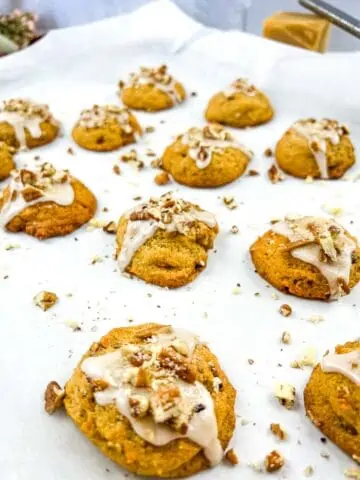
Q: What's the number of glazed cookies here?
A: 12